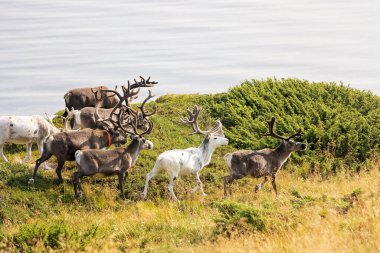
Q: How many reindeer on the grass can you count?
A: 7